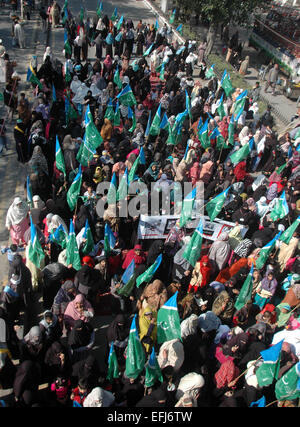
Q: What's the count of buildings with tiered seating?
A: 0